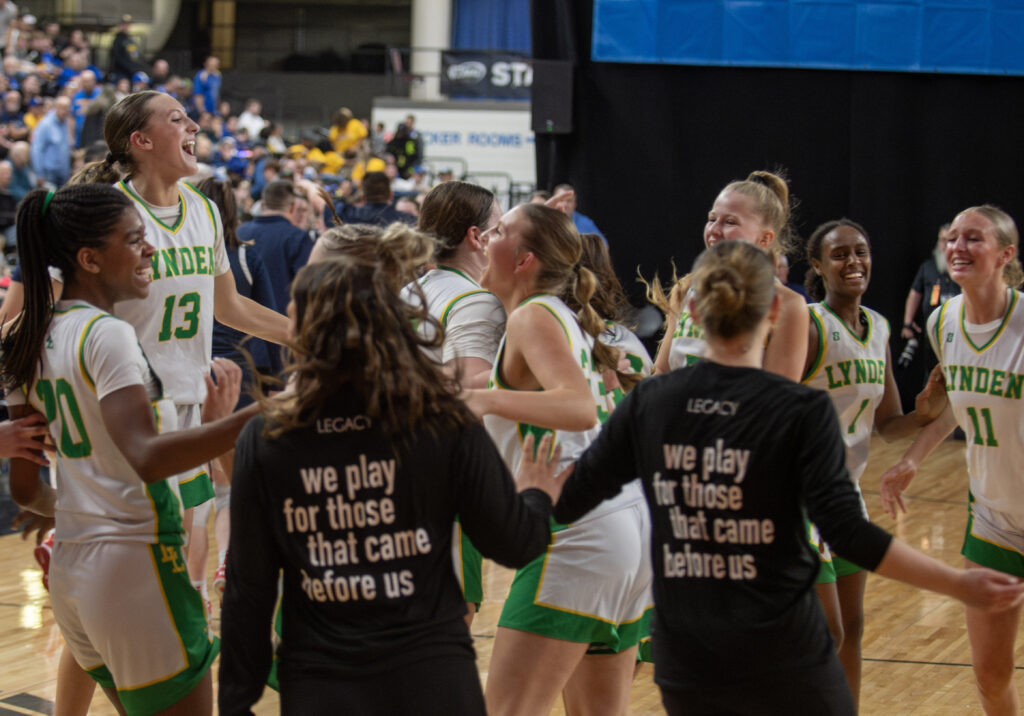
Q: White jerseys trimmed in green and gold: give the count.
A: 8